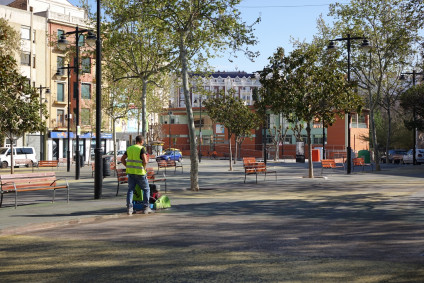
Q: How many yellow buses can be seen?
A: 0